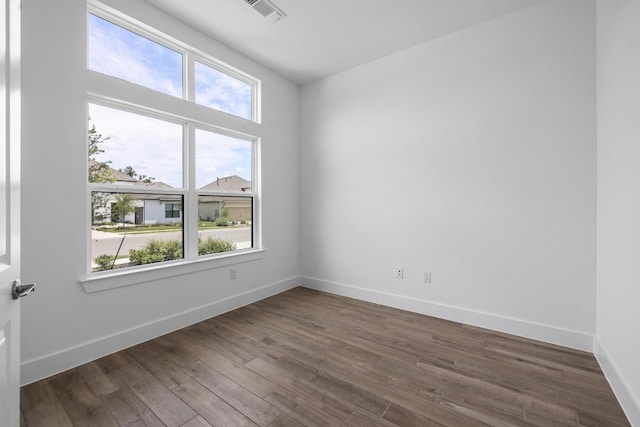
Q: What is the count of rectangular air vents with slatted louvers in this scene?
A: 1